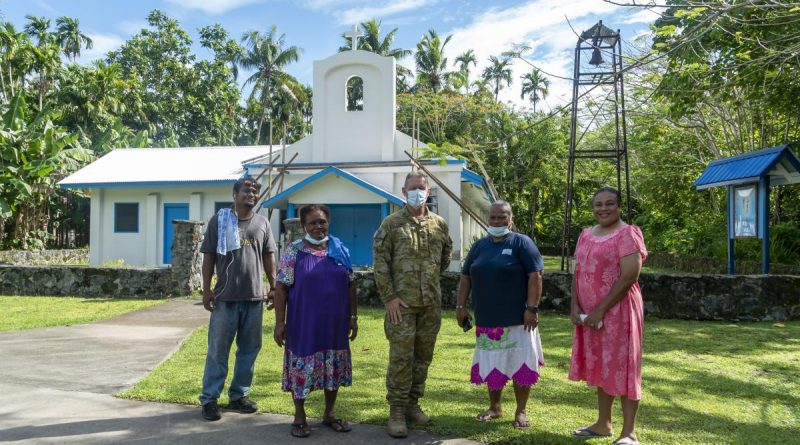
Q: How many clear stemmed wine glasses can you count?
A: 0